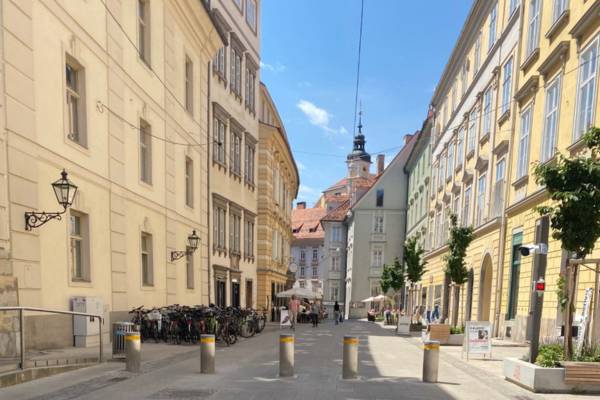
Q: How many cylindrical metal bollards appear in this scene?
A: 5